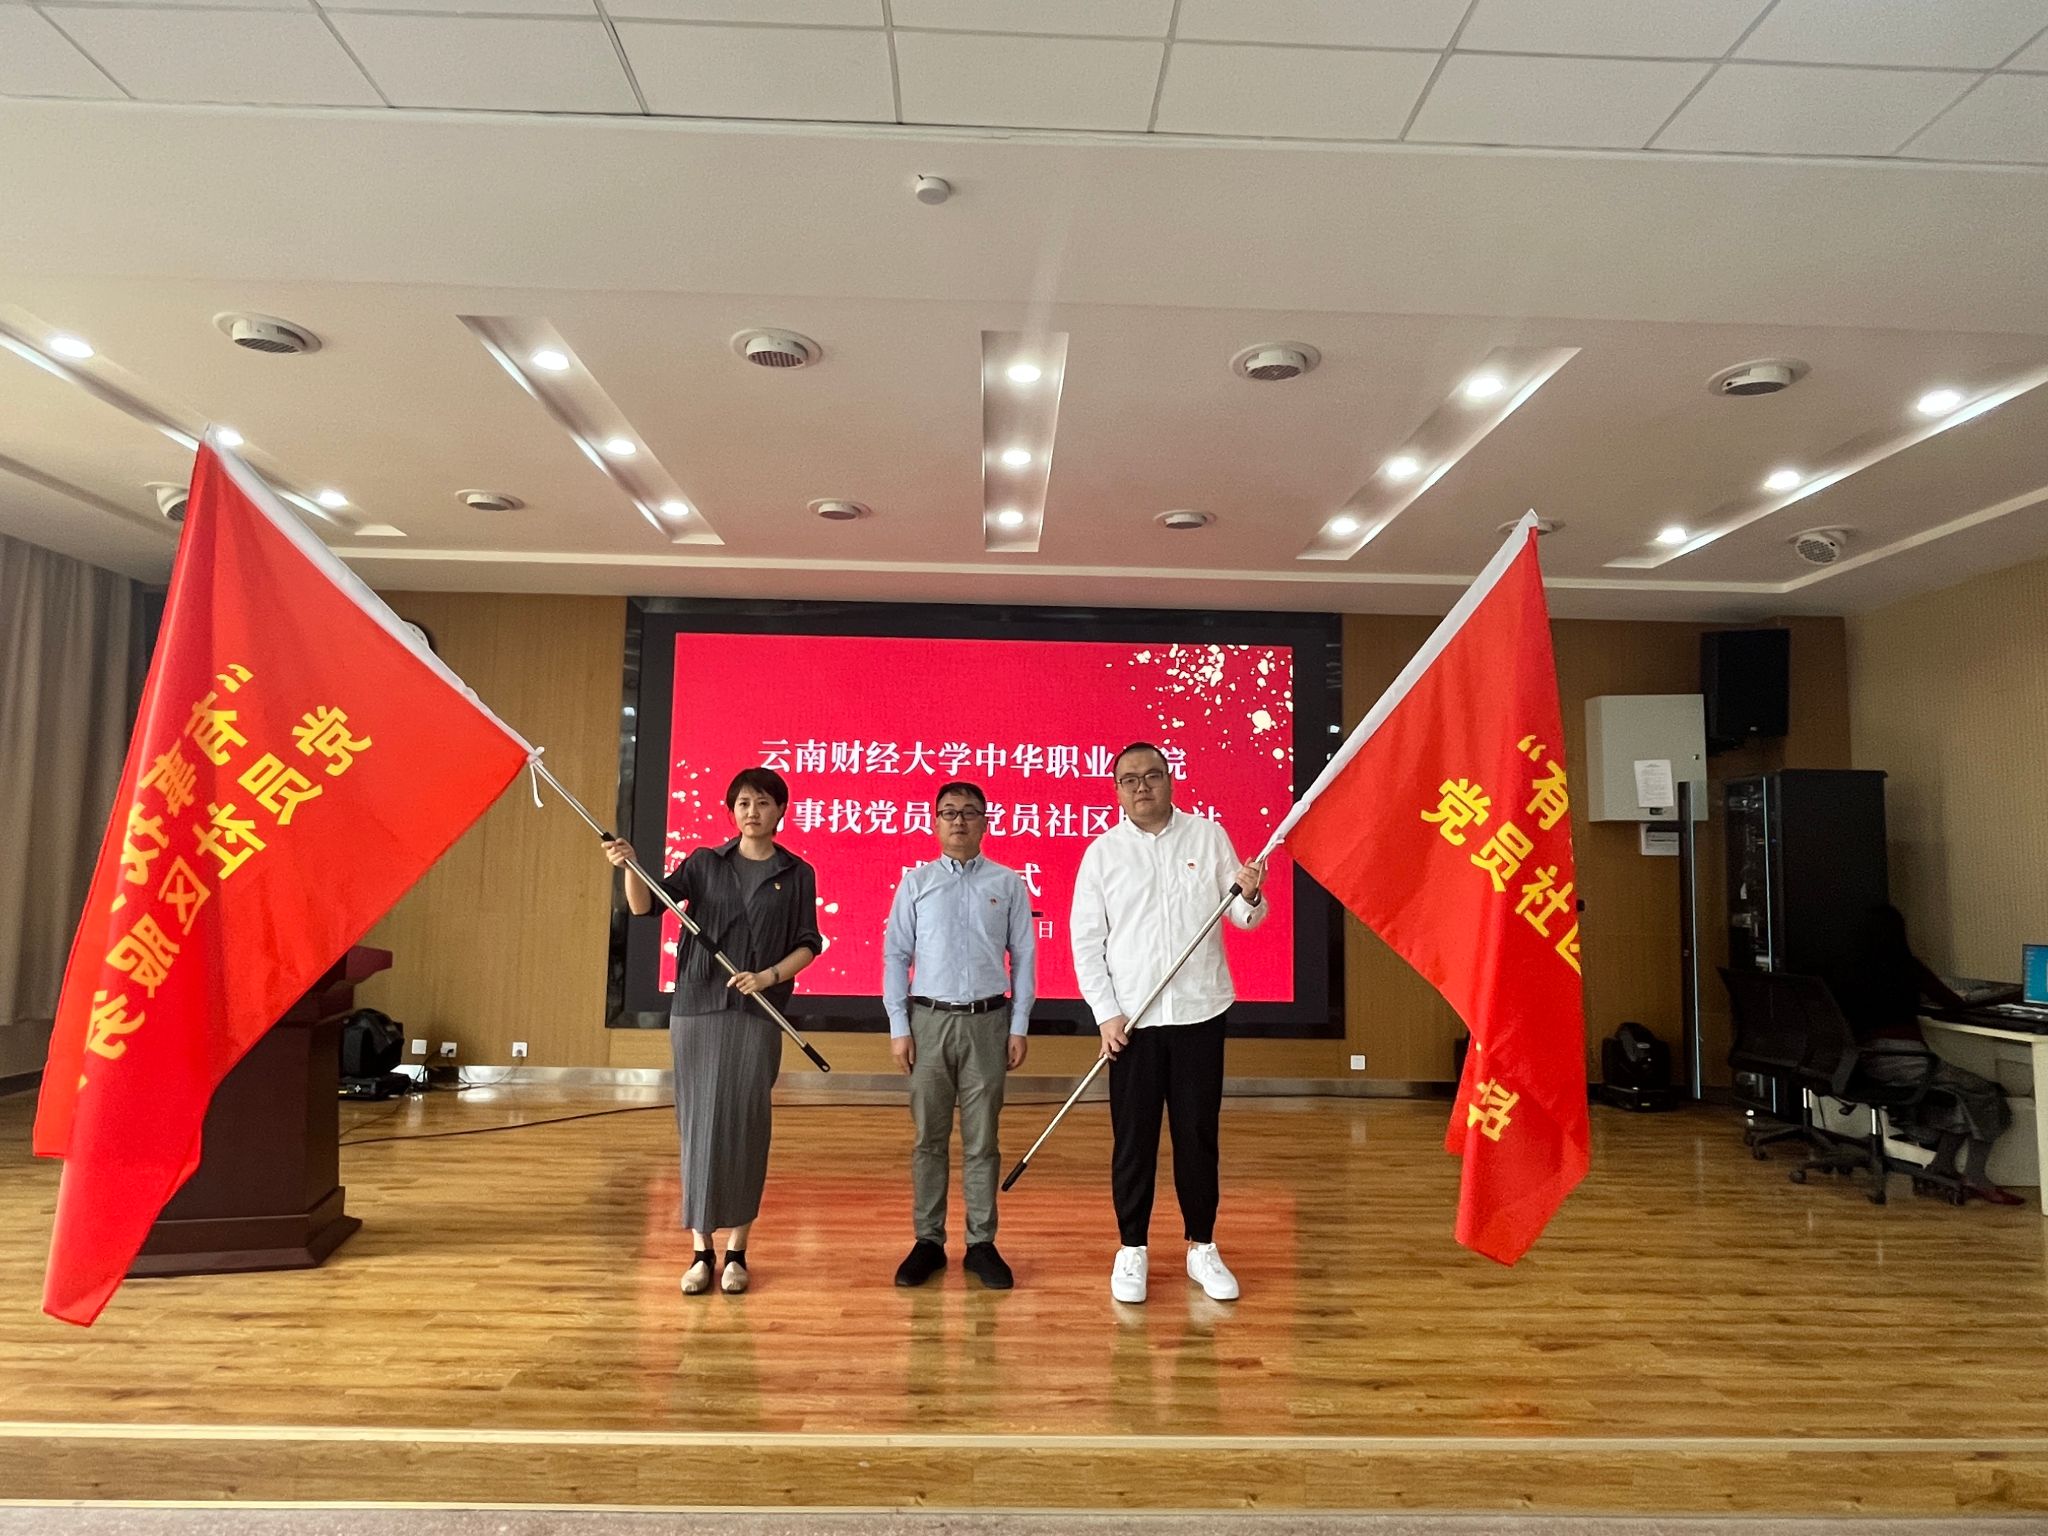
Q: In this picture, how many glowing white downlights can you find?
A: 15